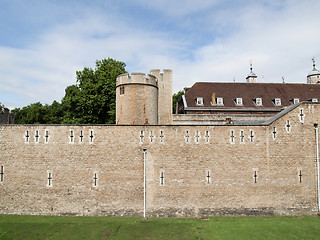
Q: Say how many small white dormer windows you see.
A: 7